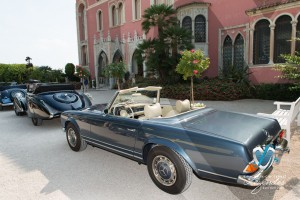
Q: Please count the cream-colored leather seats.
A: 2